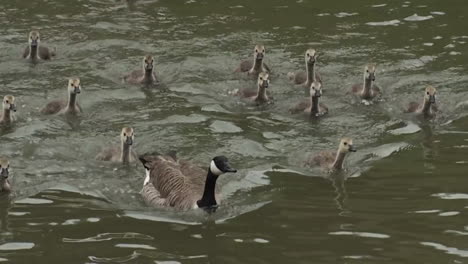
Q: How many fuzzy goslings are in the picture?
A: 13